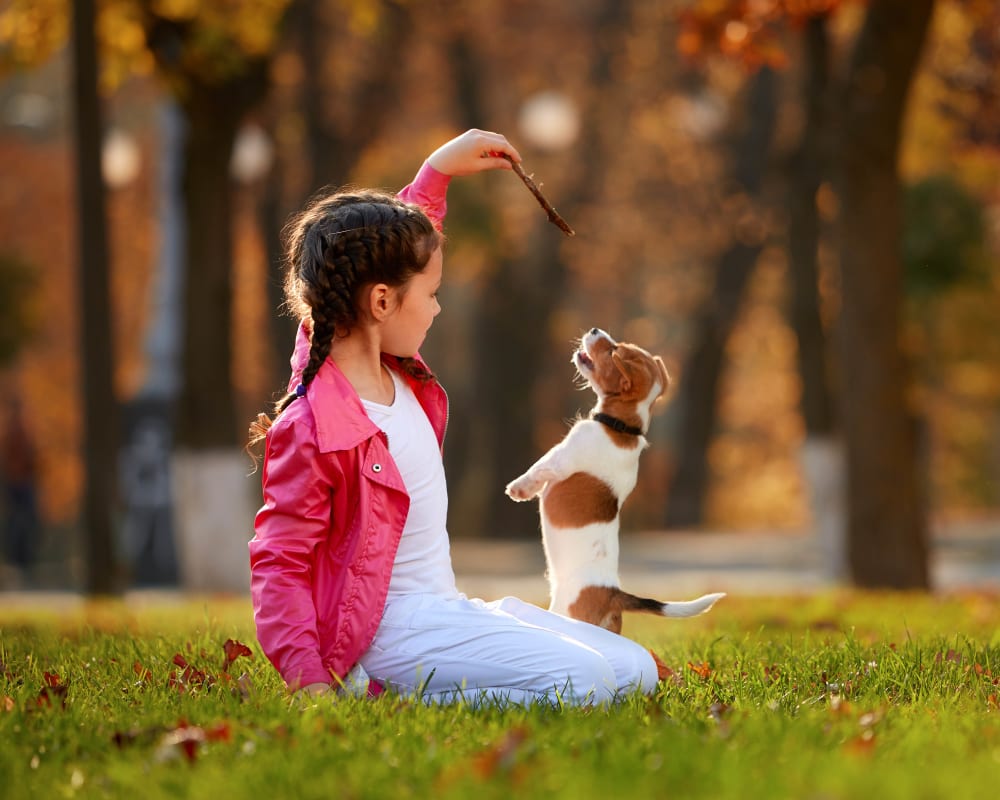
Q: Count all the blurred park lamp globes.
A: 3